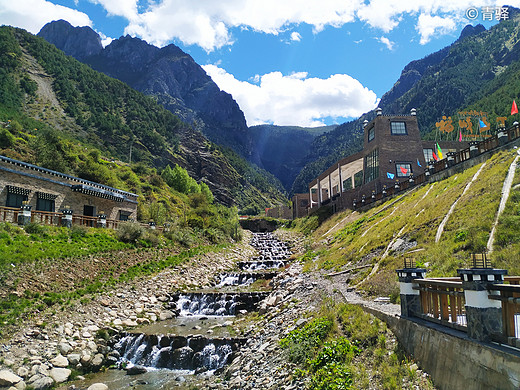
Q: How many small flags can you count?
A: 9